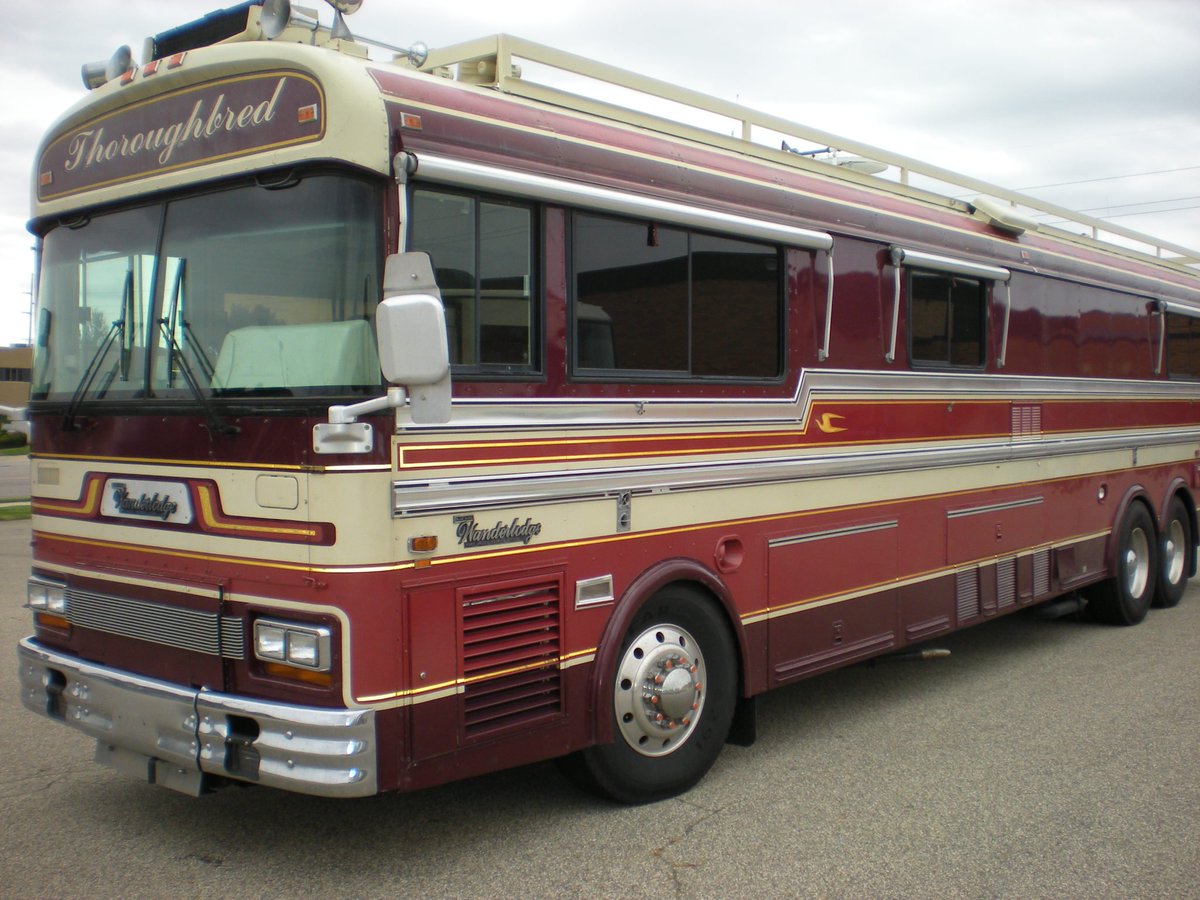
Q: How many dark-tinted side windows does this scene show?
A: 4